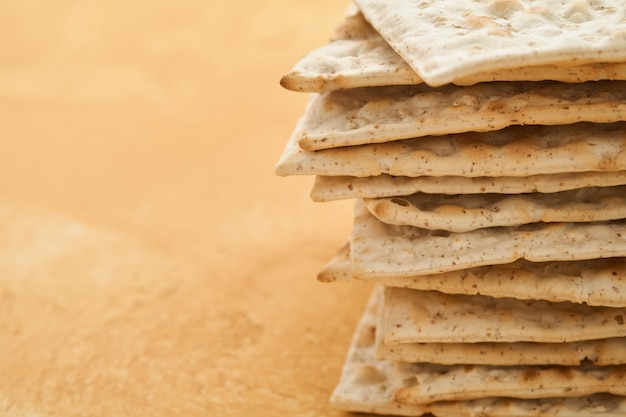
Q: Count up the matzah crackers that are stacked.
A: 12